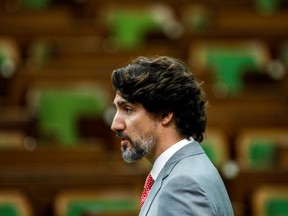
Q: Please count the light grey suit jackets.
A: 1